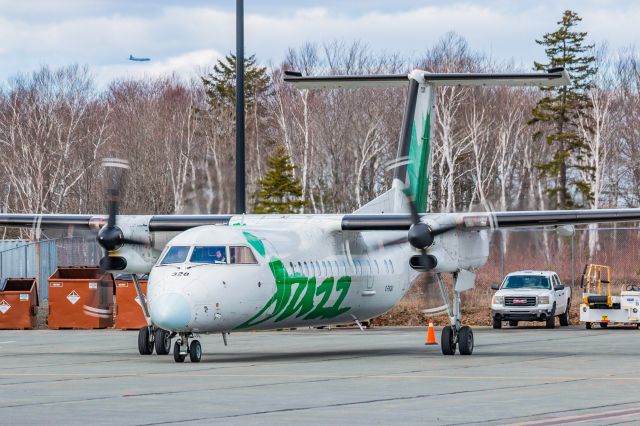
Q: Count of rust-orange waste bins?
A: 3